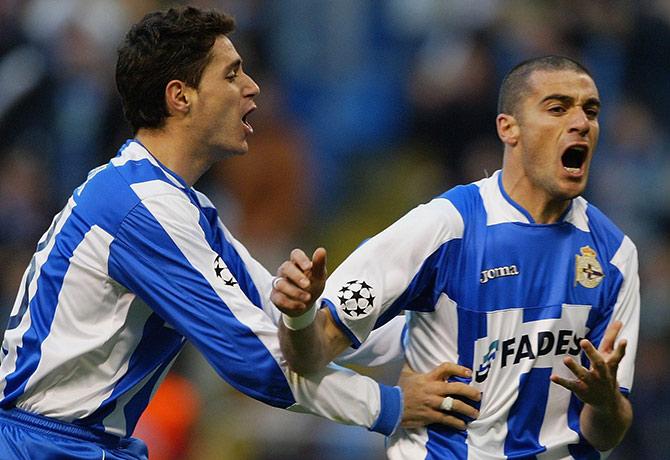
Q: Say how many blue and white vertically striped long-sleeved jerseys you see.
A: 1